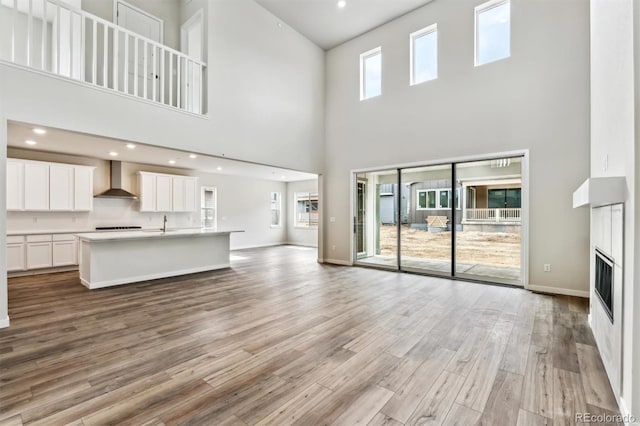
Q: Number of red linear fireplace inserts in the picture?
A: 0